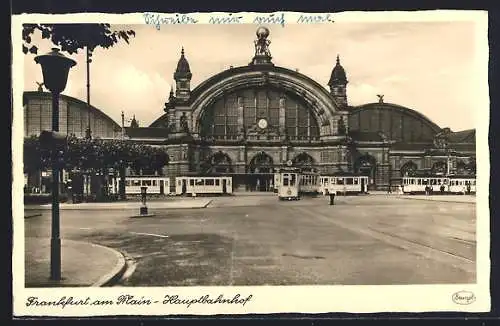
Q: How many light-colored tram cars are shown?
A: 6